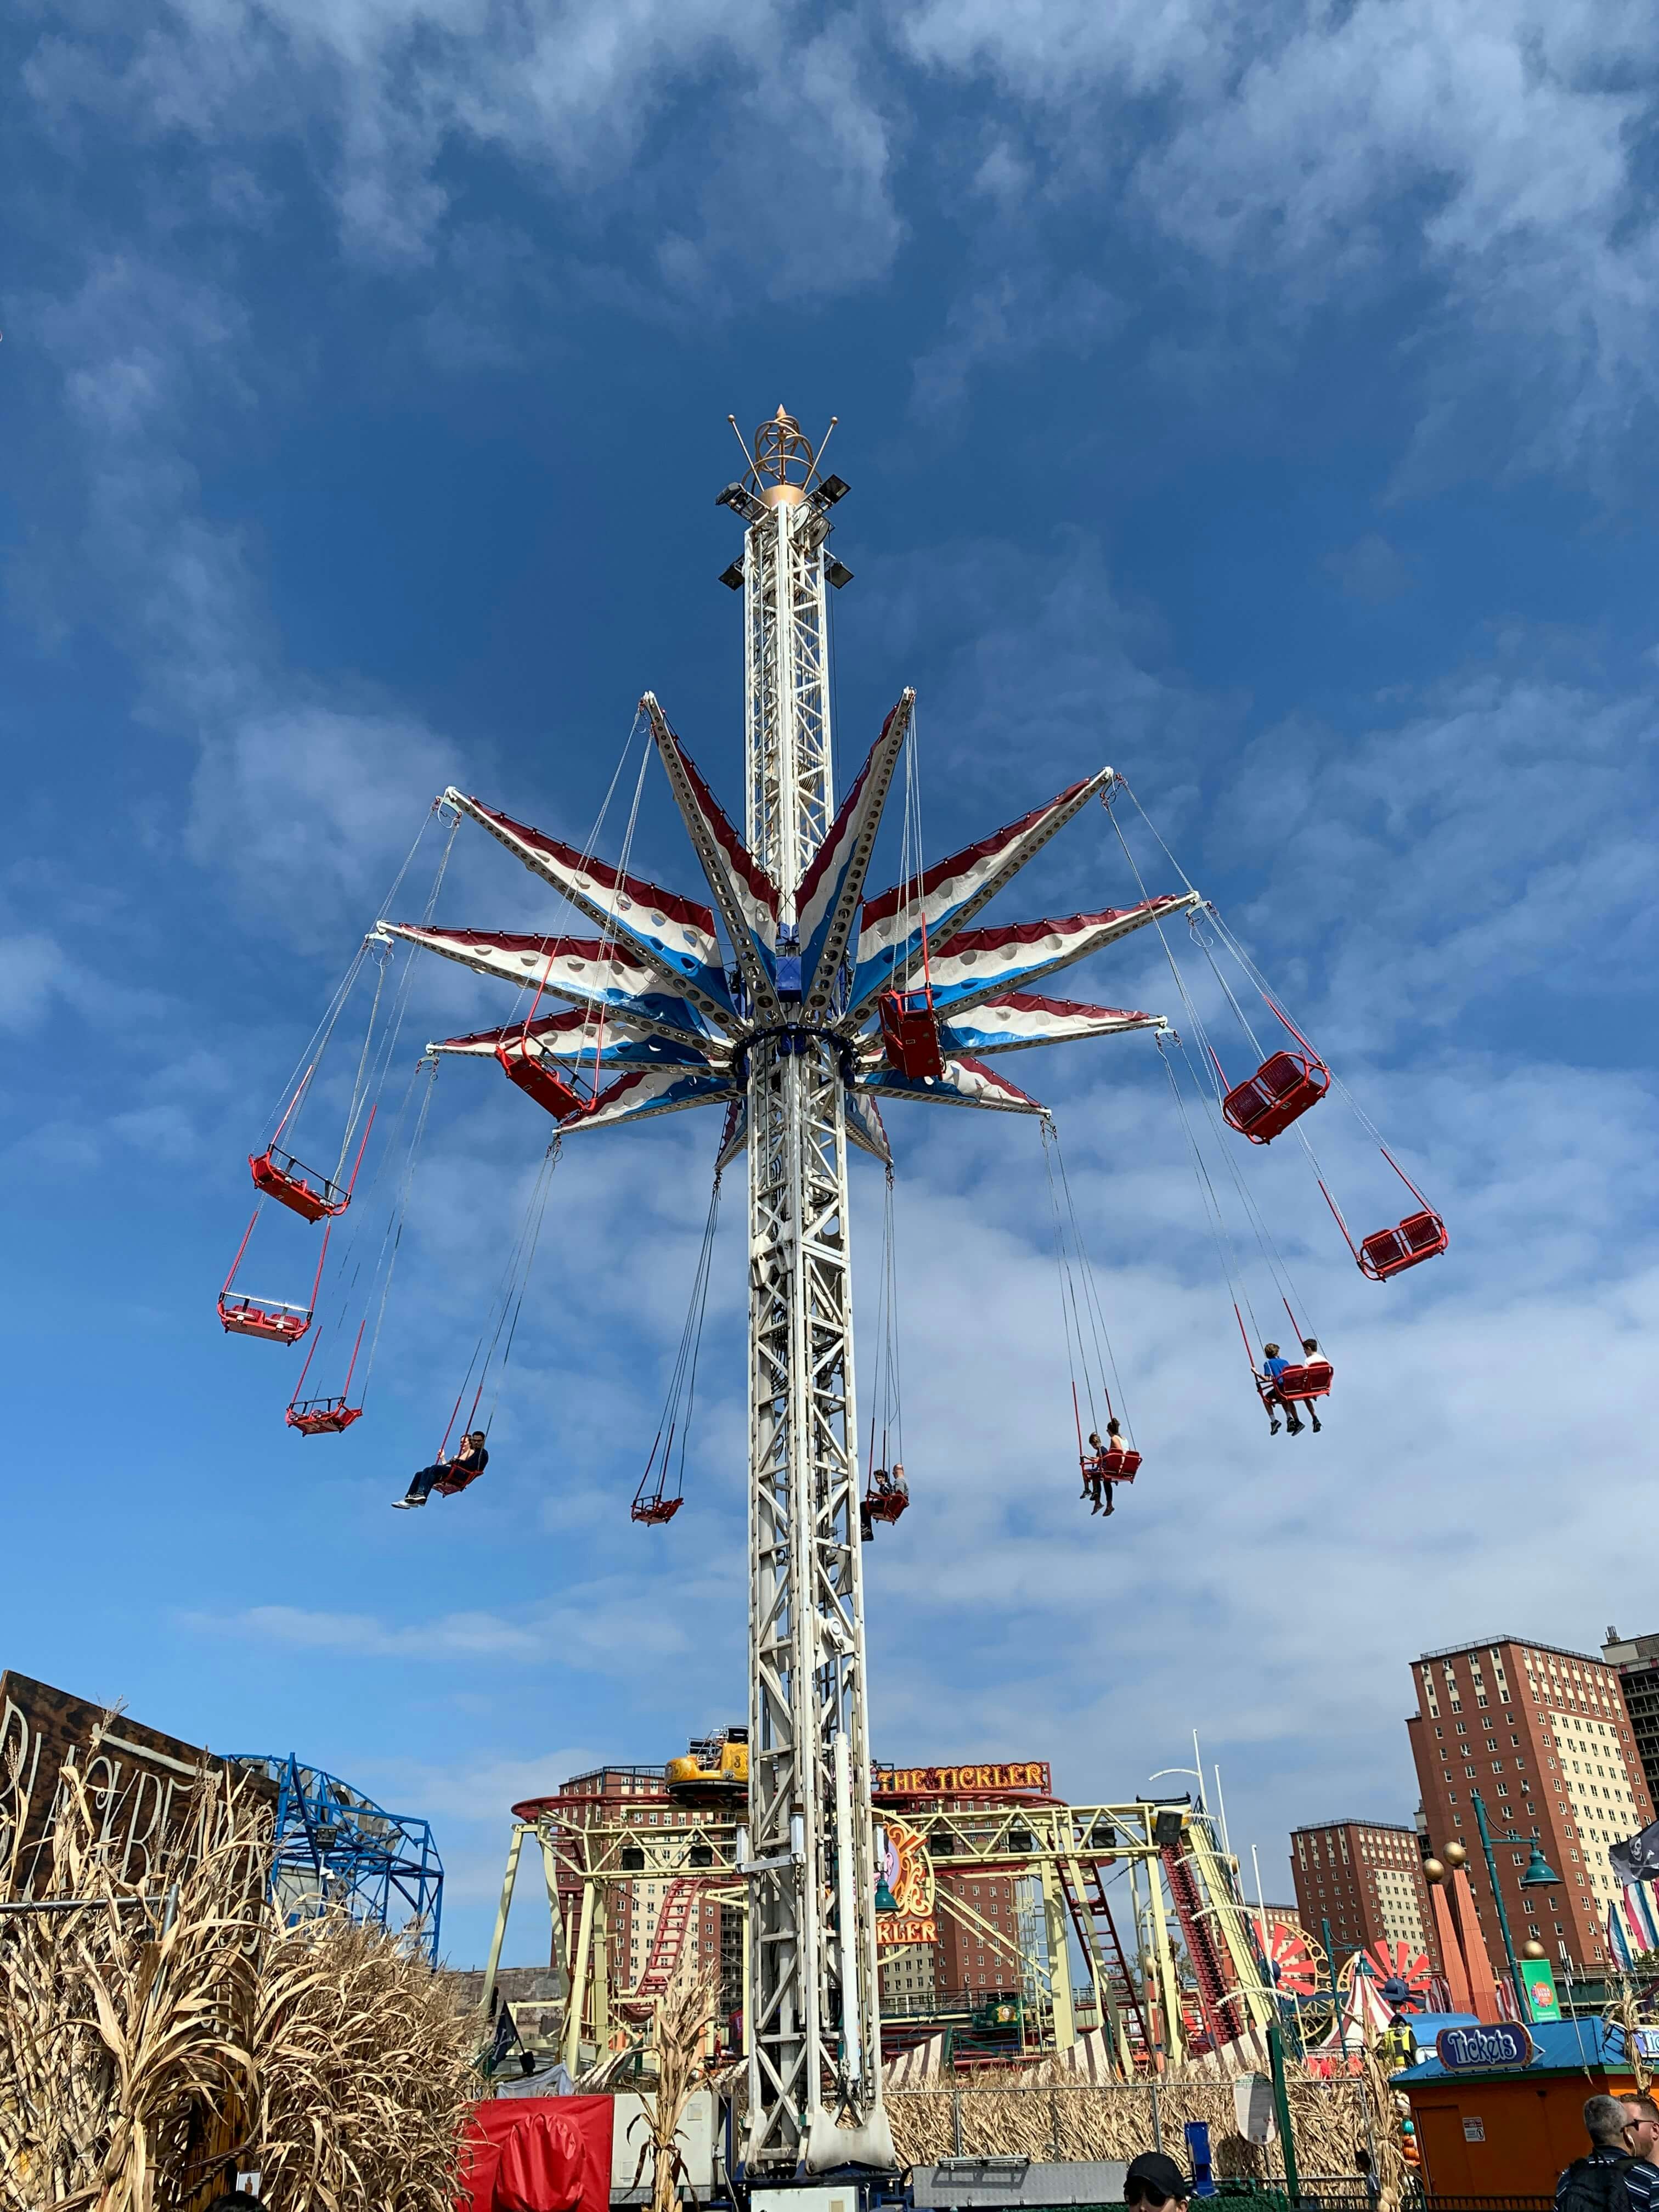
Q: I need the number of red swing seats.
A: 12